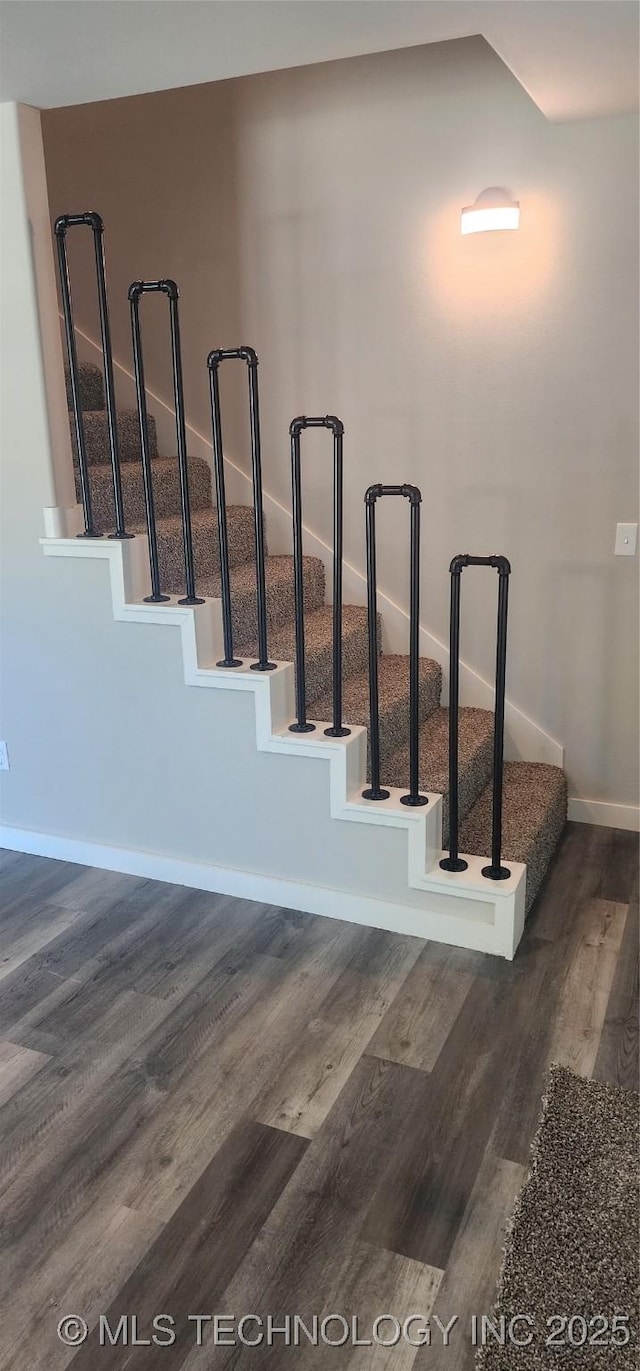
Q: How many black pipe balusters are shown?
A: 6